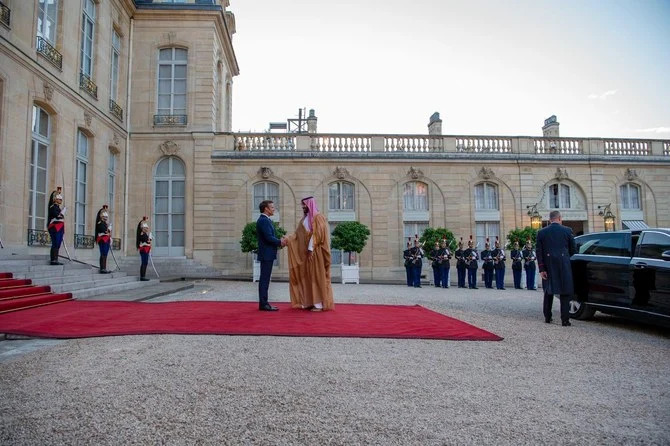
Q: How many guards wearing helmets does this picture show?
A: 13